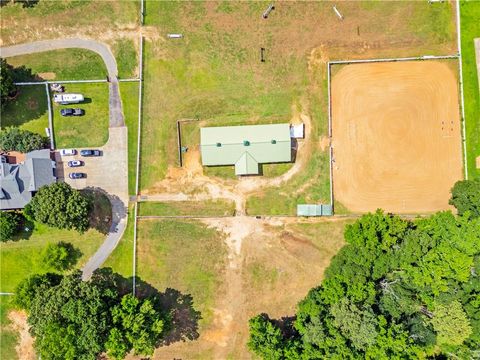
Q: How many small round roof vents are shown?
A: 3